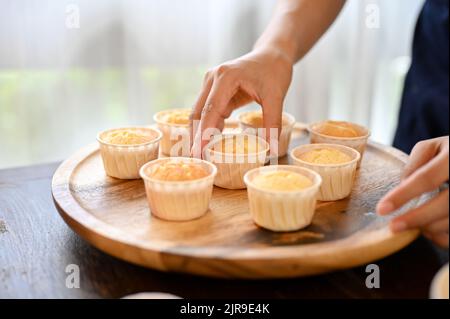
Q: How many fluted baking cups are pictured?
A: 8